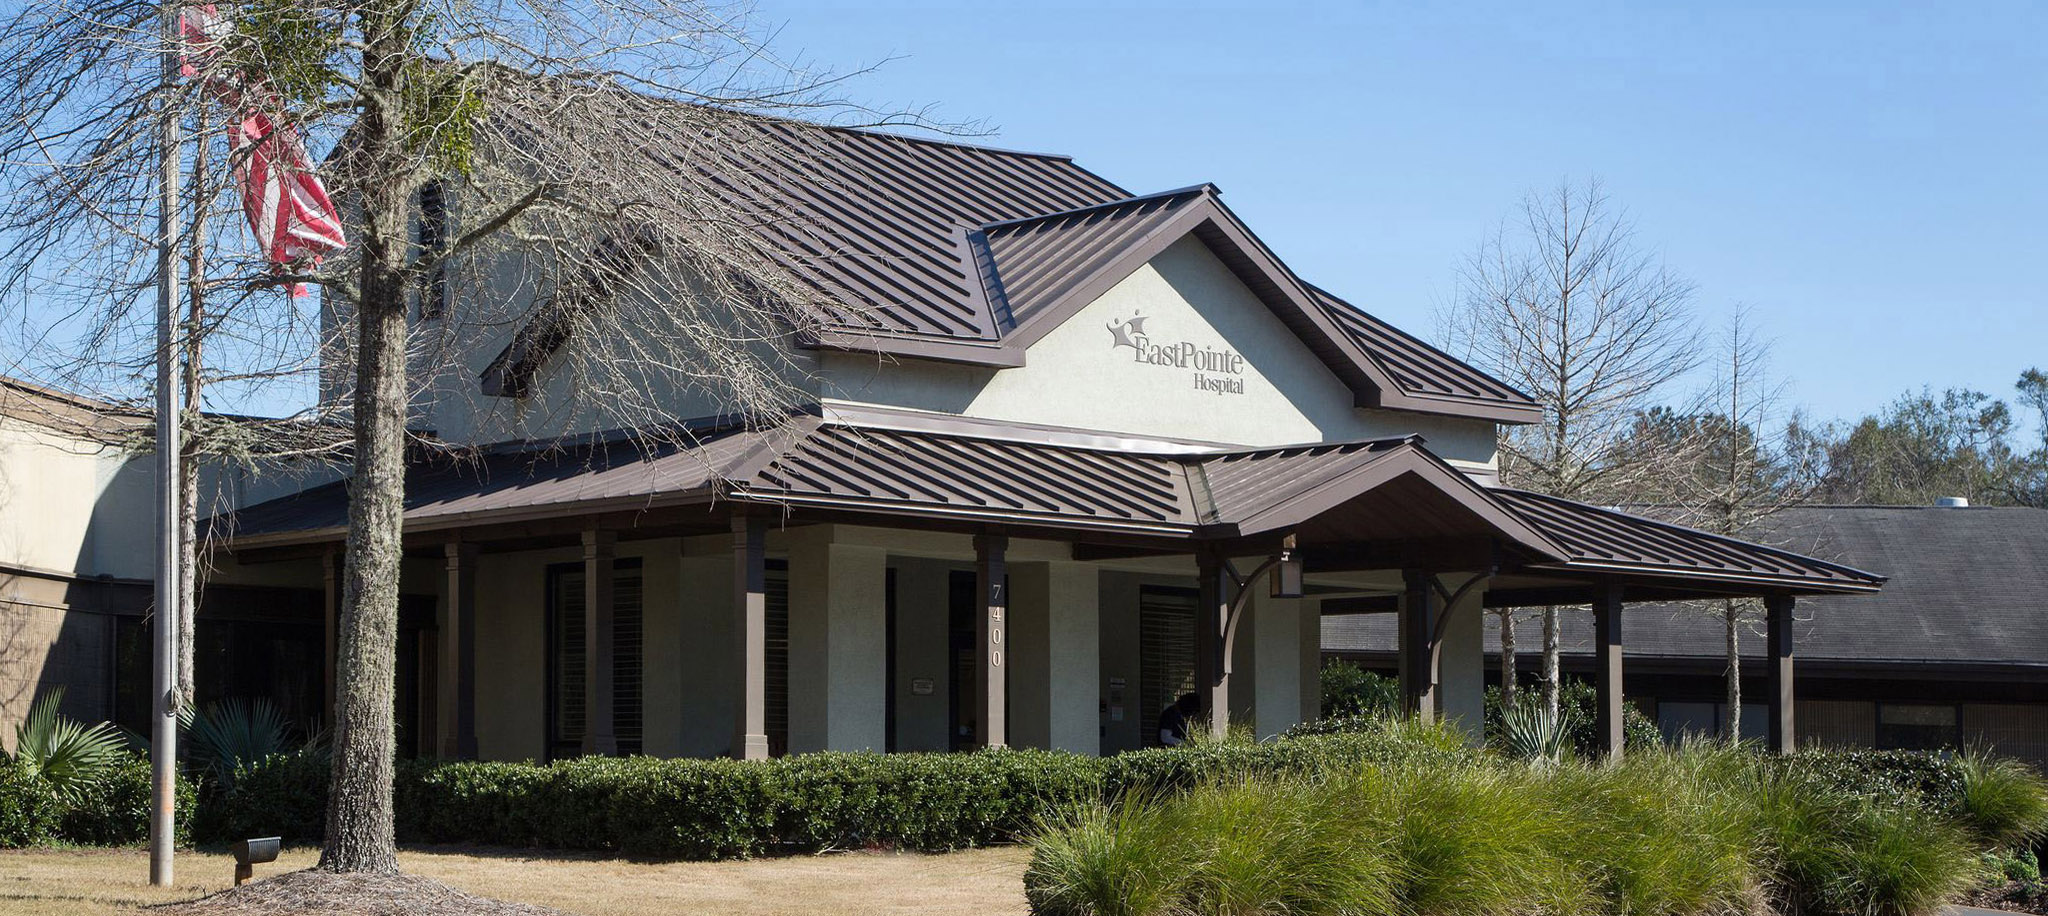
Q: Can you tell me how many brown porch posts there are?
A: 9